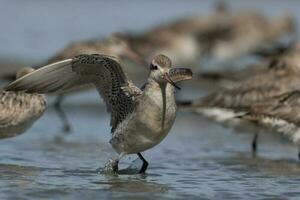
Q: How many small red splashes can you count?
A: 0